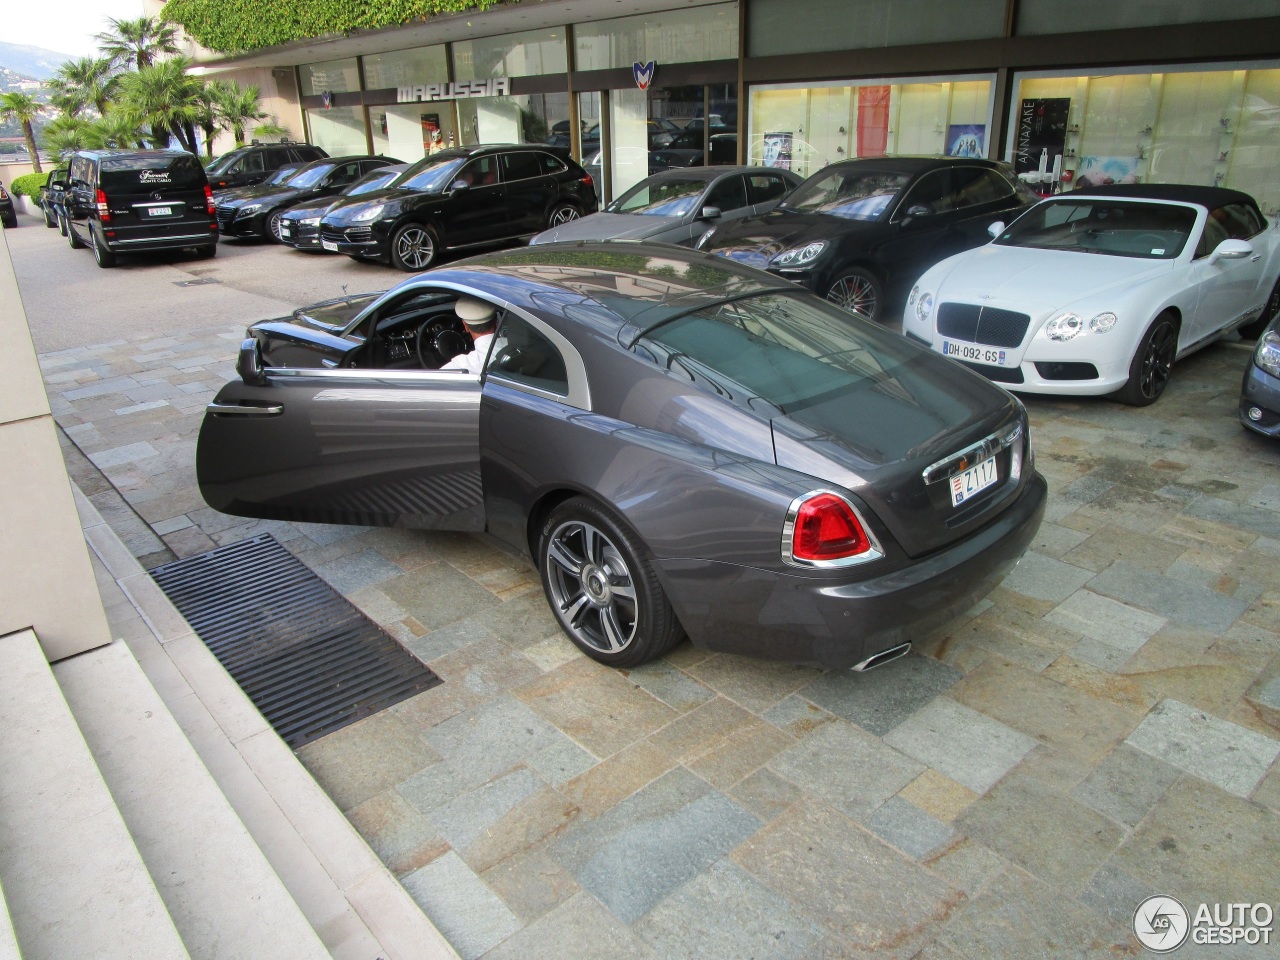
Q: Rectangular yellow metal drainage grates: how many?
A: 0